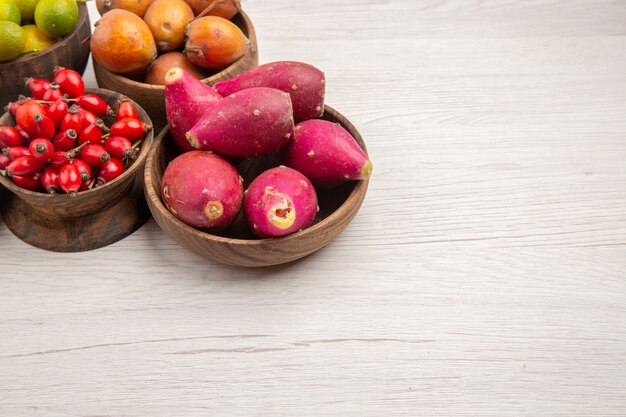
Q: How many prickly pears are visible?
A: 6